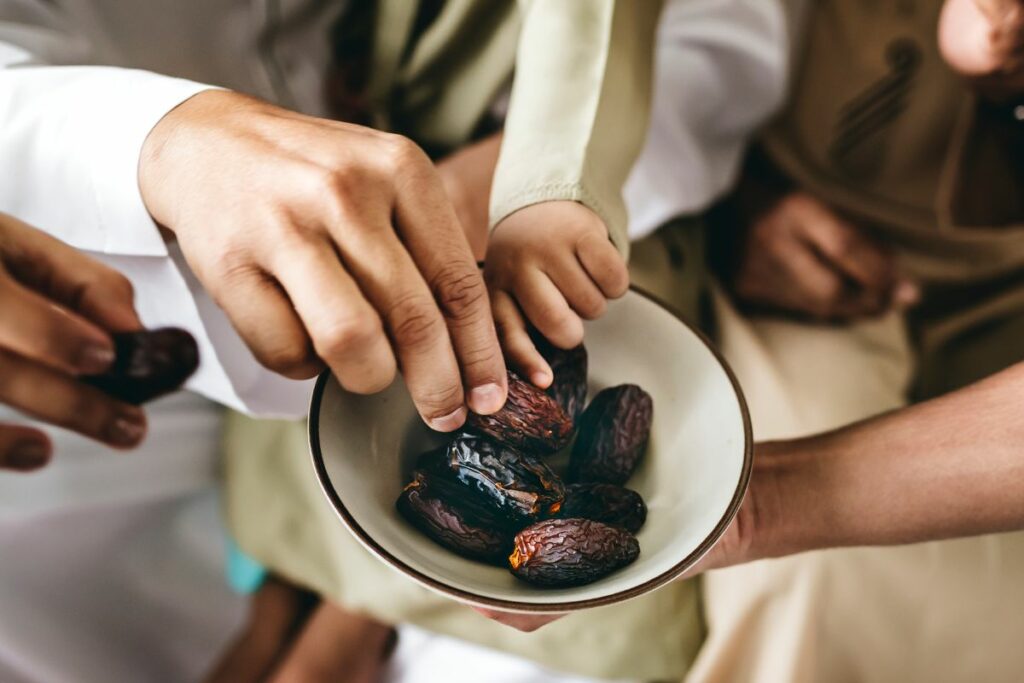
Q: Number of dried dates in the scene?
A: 8